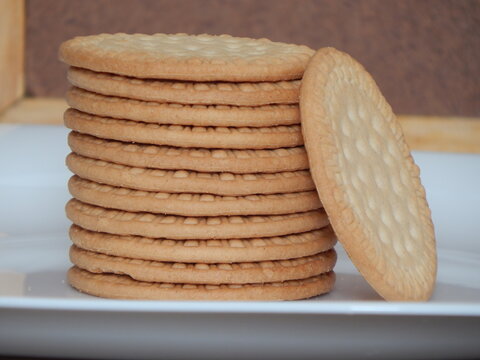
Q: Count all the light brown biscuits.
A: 12